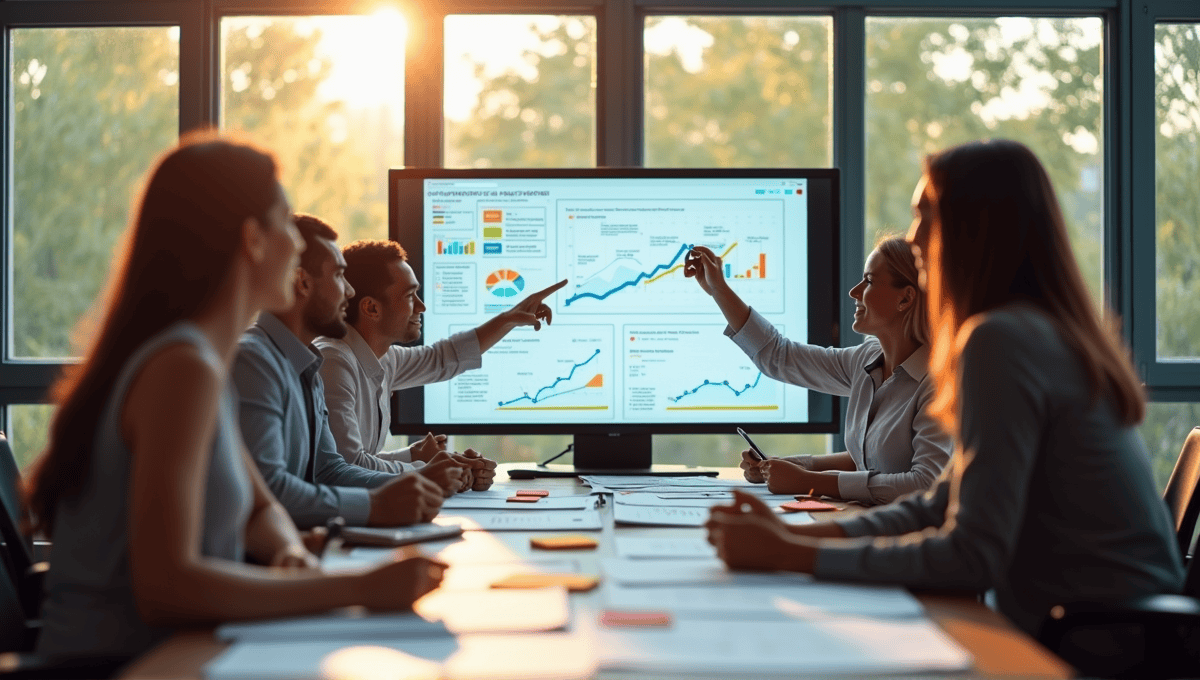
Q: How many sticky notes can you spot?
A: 6